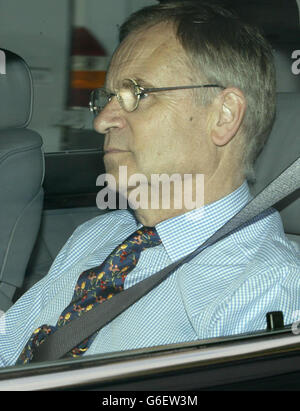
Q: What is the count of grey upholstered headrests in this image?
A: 2